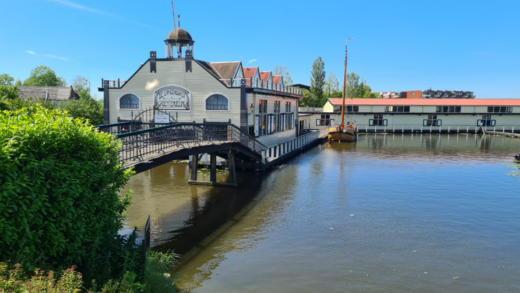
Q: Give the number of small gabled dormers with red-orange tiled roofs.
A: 3